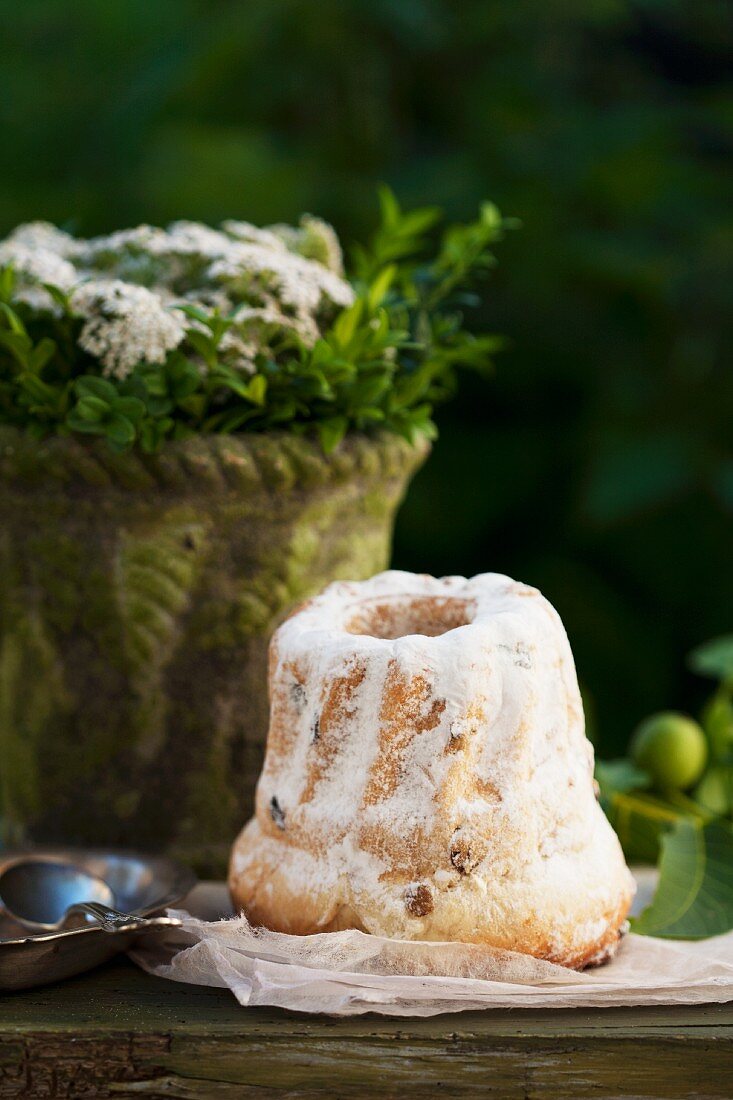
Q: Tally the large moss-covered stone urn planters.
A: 1